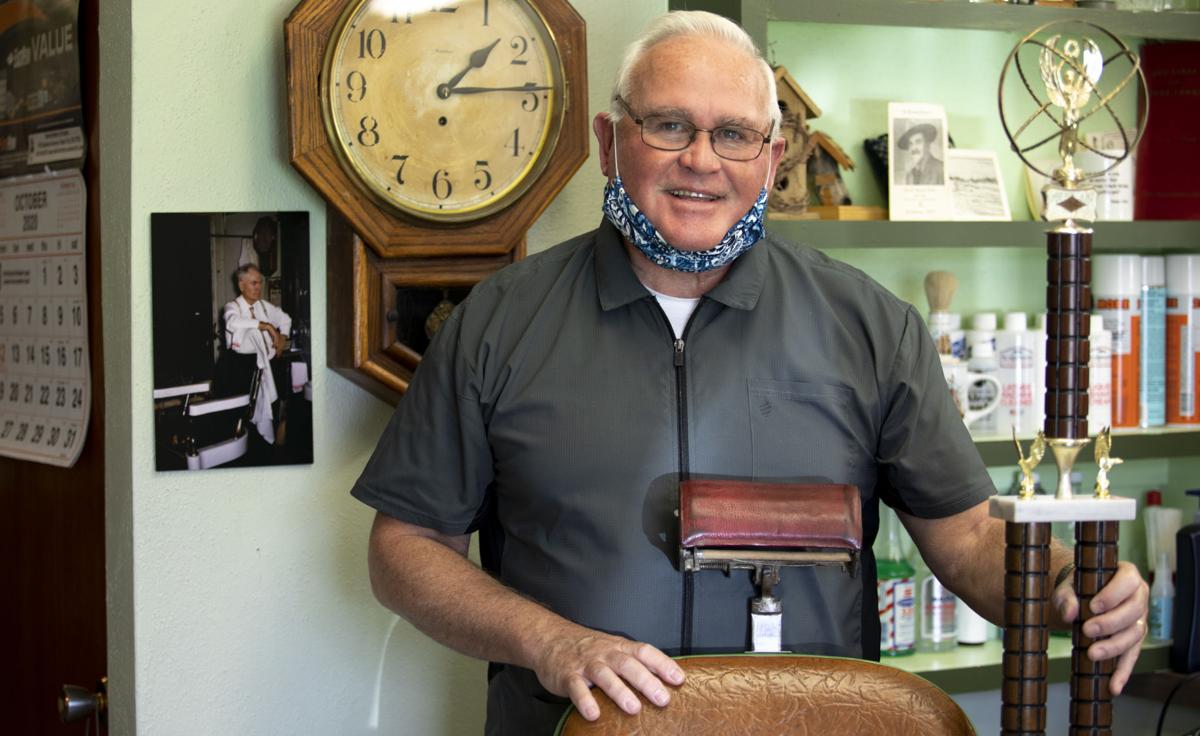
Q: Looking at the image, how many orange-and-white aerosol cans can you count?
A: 2